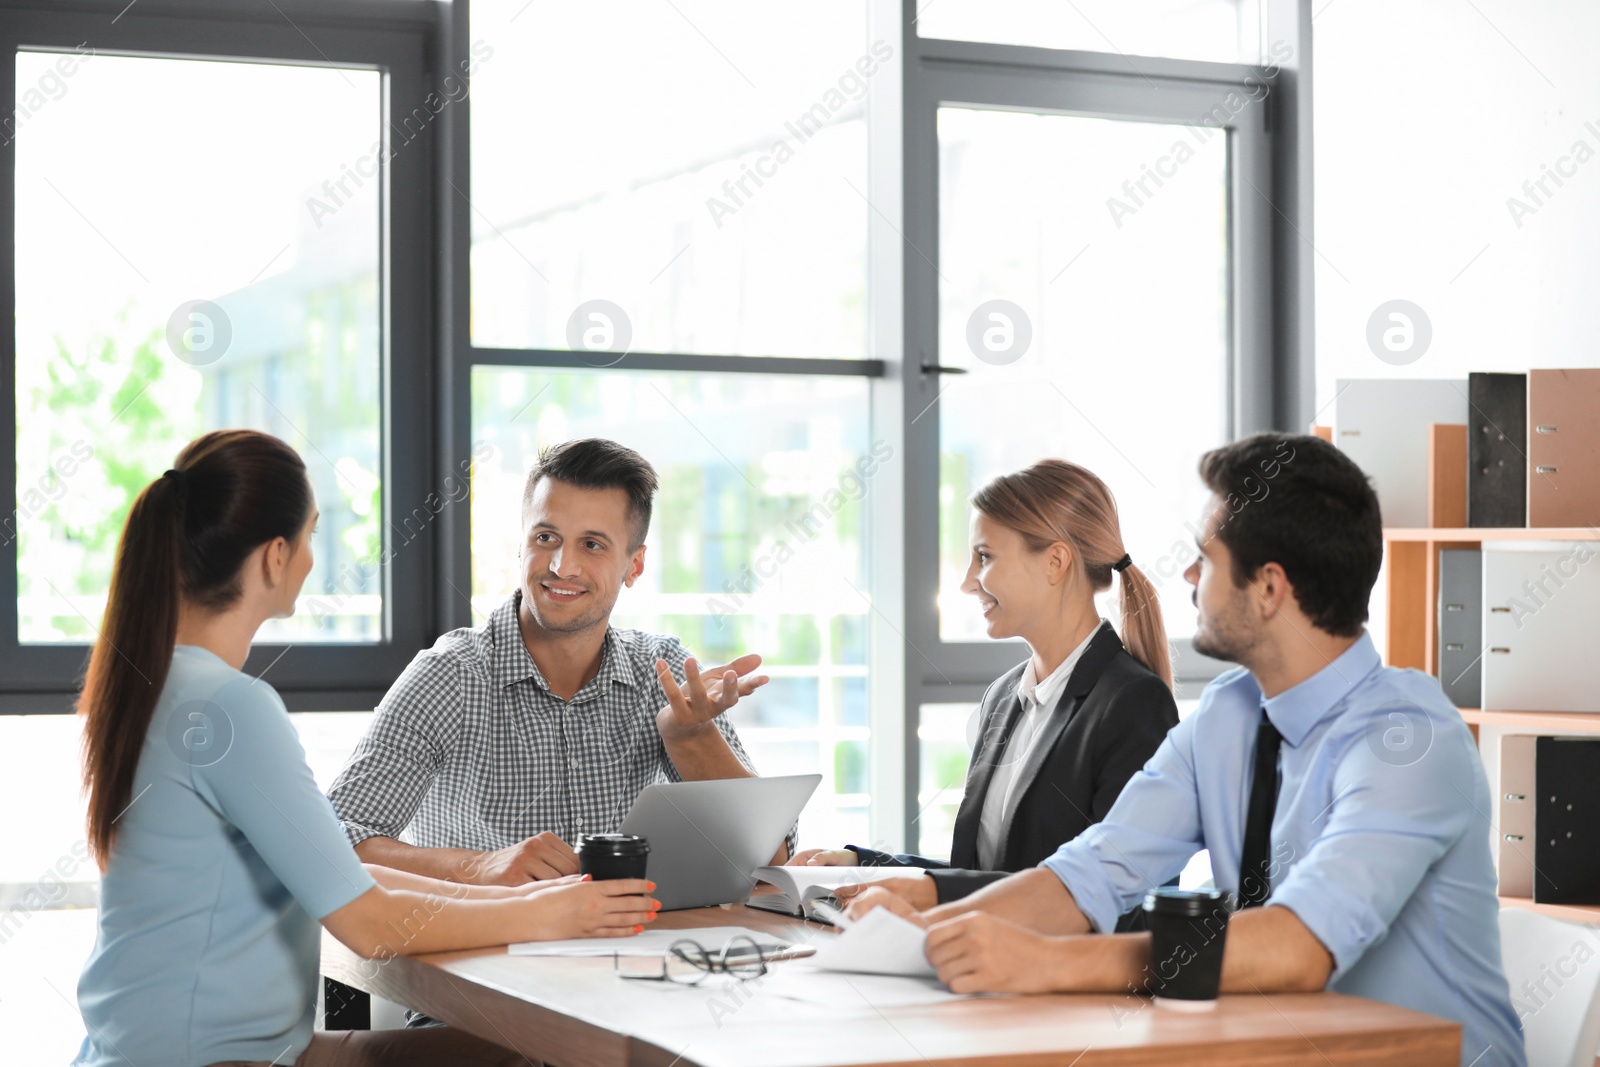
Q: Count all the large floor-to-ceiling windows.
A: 3